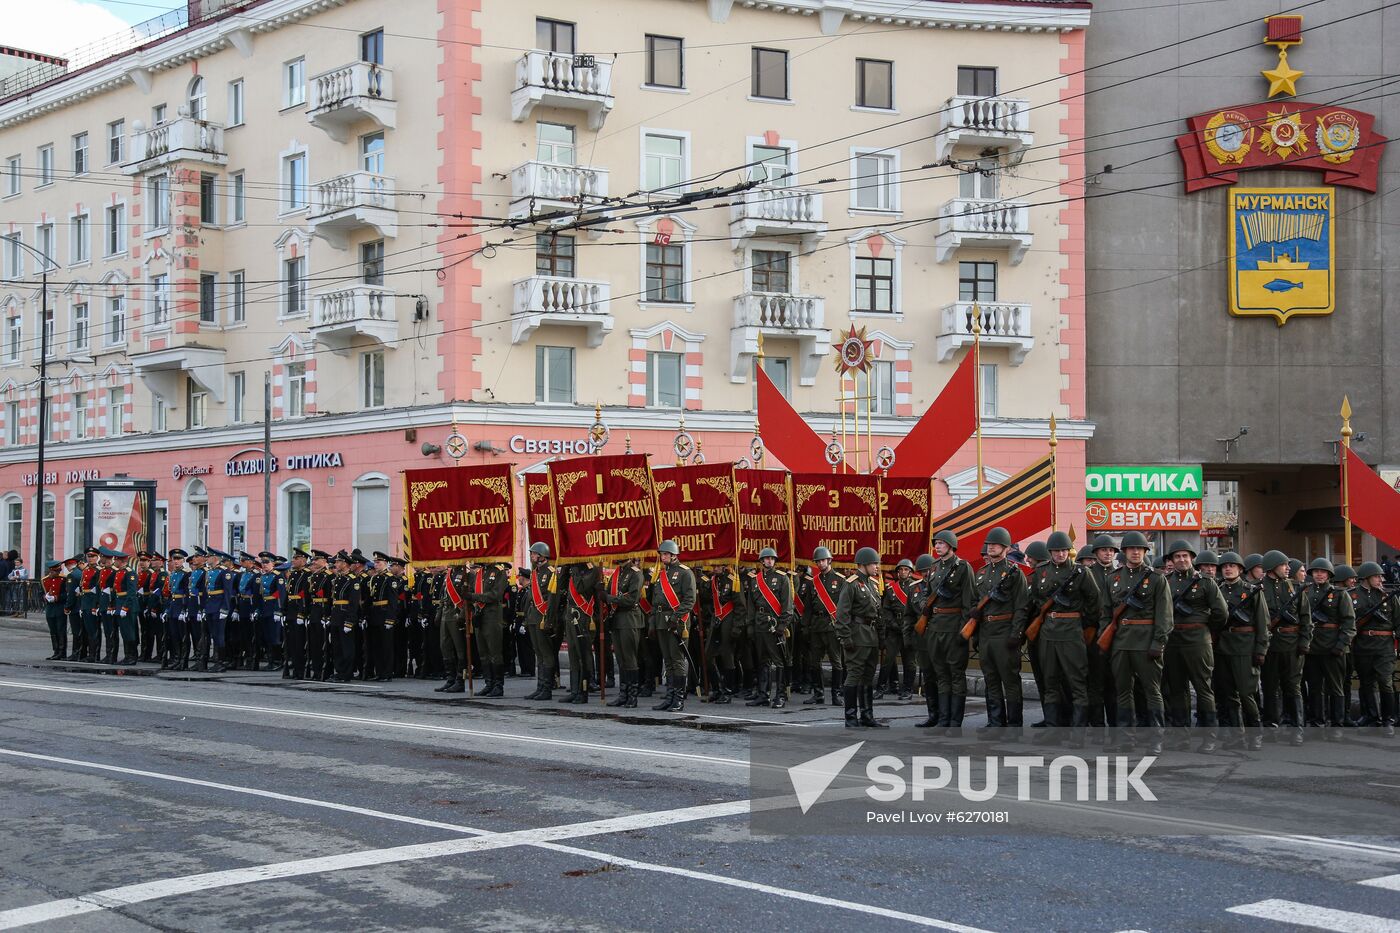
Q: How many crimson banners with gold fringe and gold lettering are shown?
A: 7